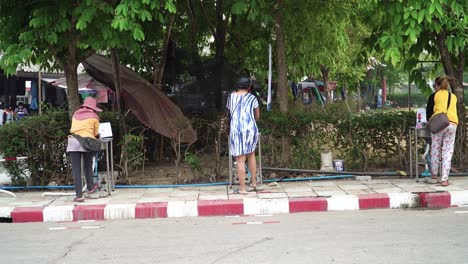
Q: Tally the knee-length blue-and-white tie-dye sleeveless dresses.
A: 1